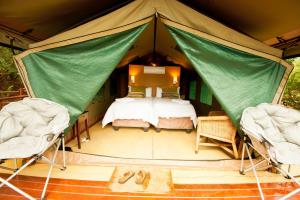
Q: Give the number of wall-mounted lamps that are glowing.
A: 2